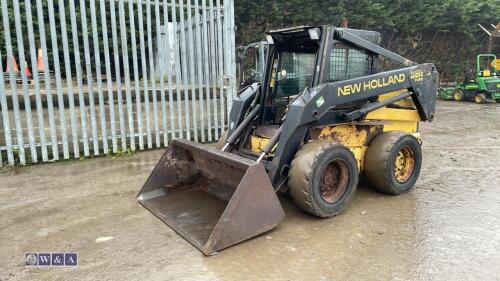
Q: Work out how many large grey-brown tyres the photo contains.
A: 2